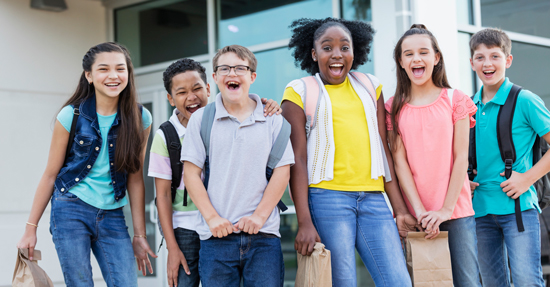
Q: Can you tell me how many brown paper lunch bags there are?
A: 3